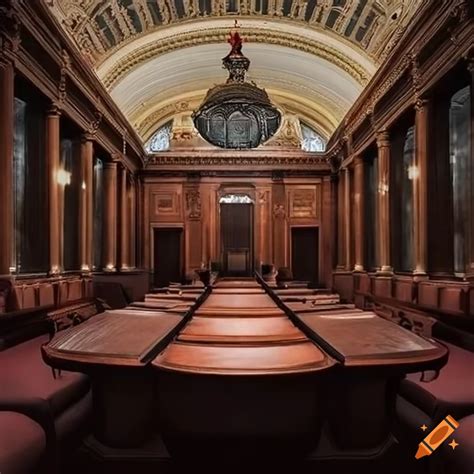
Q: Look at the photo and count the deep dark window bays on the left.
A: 3